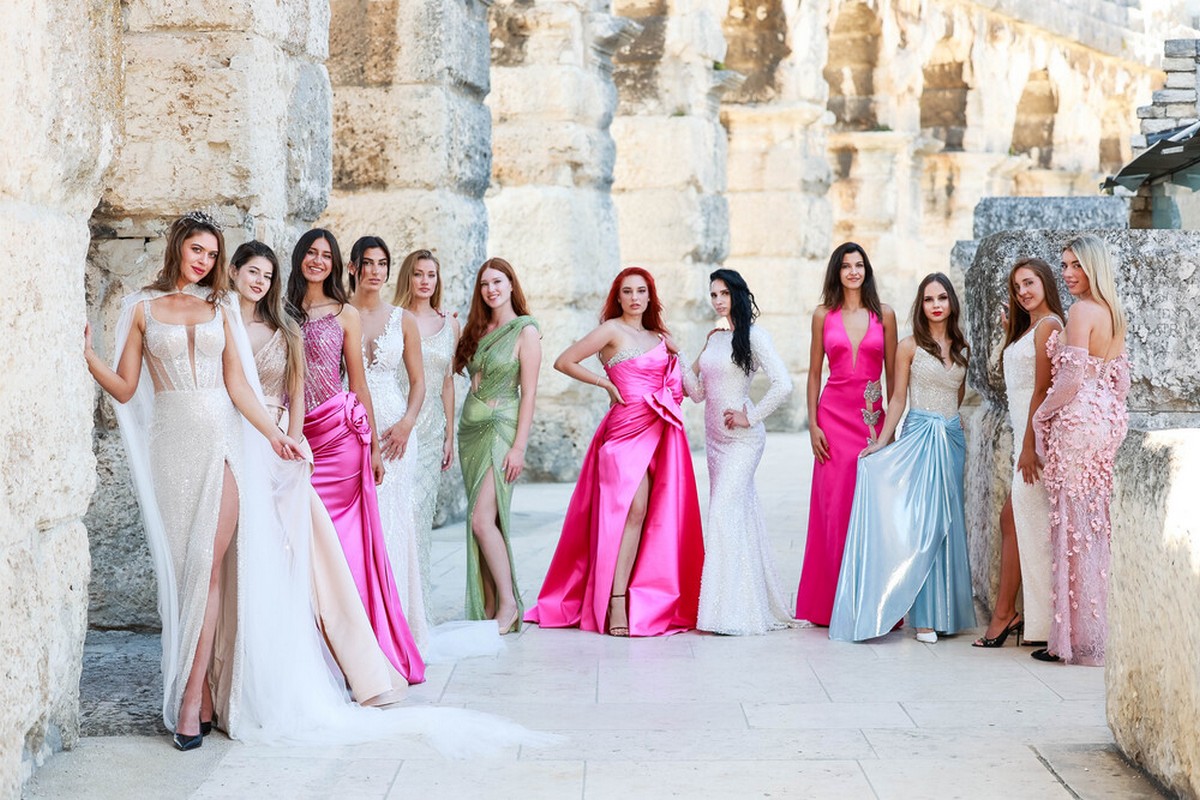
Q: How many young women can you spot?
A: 12